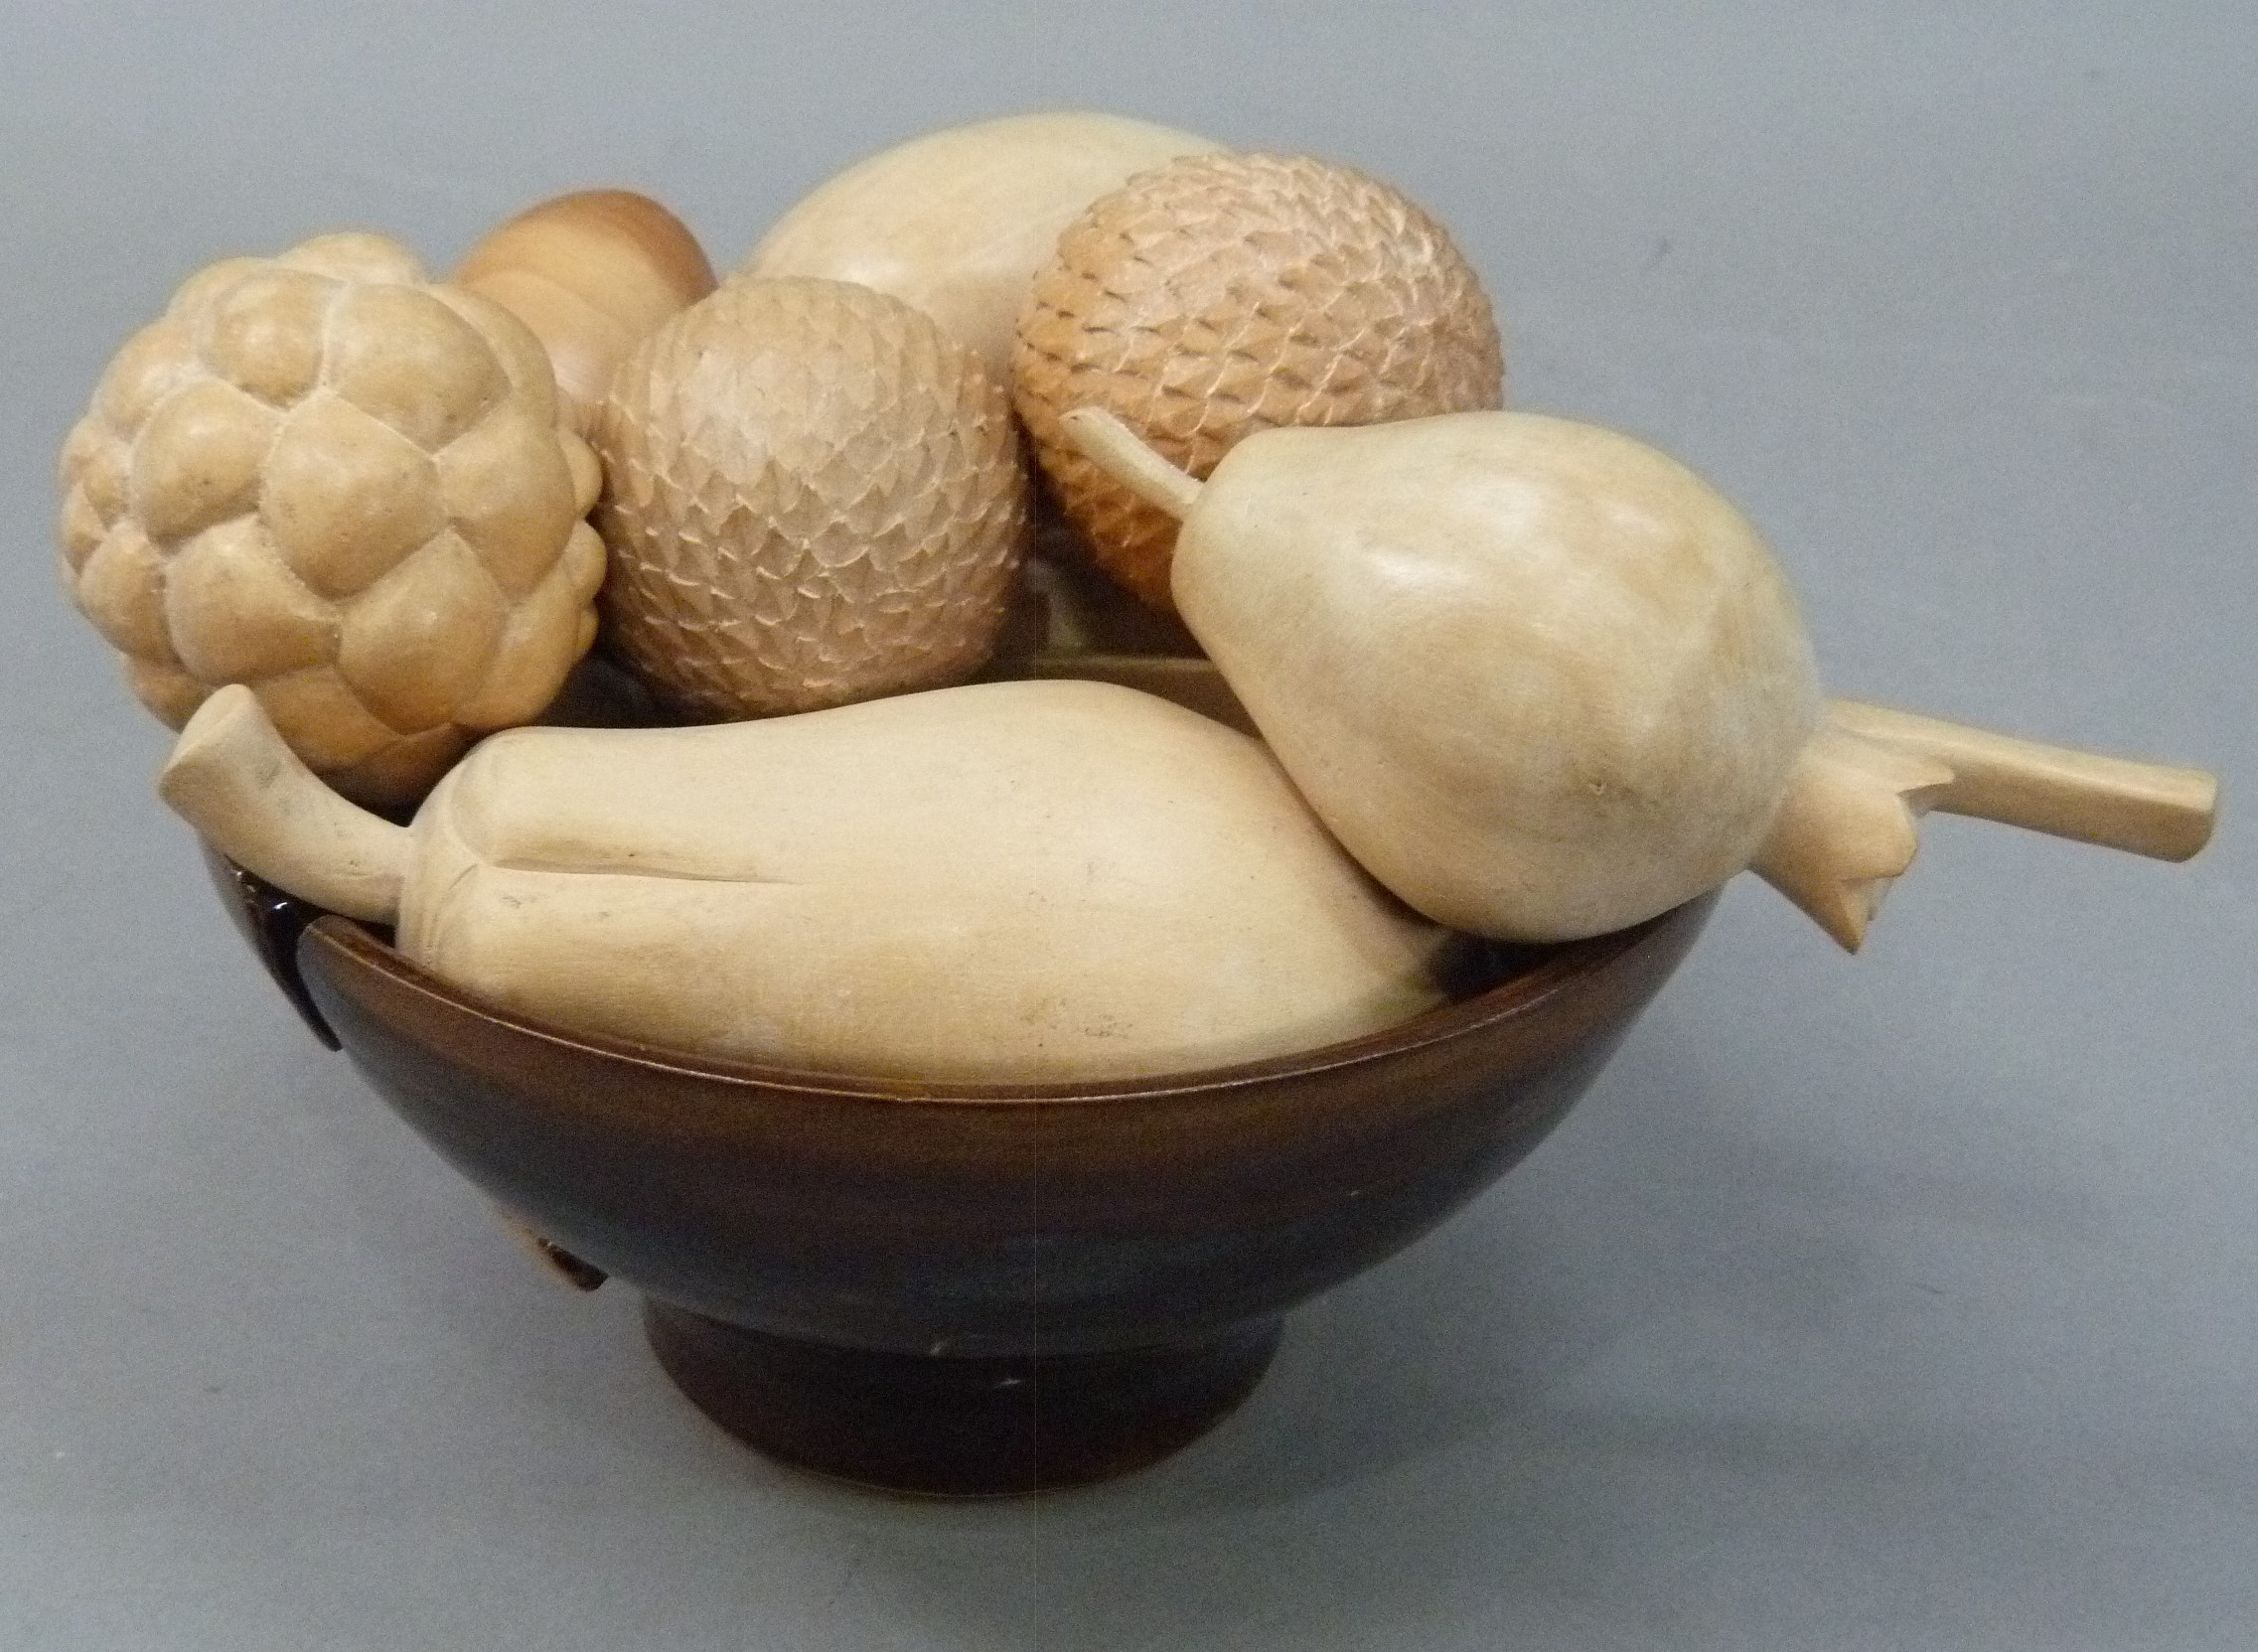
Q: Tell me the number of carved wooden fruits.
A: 8